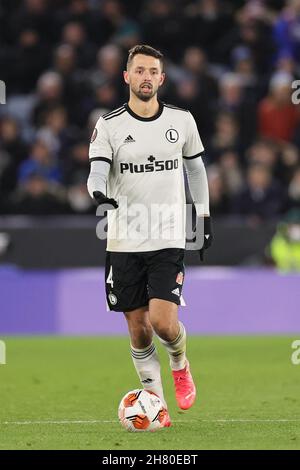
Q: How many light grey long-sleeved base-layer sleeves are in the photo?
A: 2